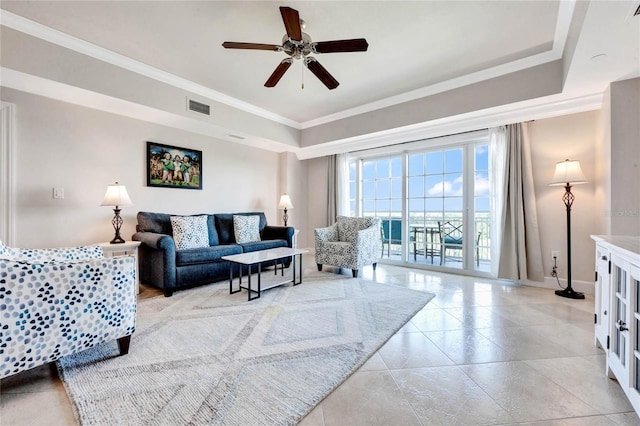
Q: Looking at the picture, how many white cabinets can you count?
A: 1